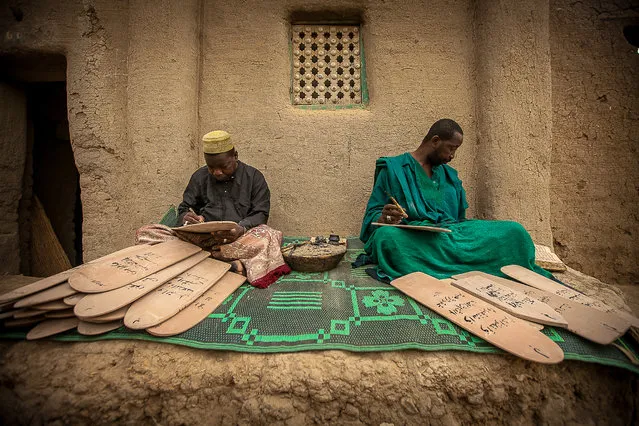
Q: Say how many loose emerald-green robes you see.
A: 1